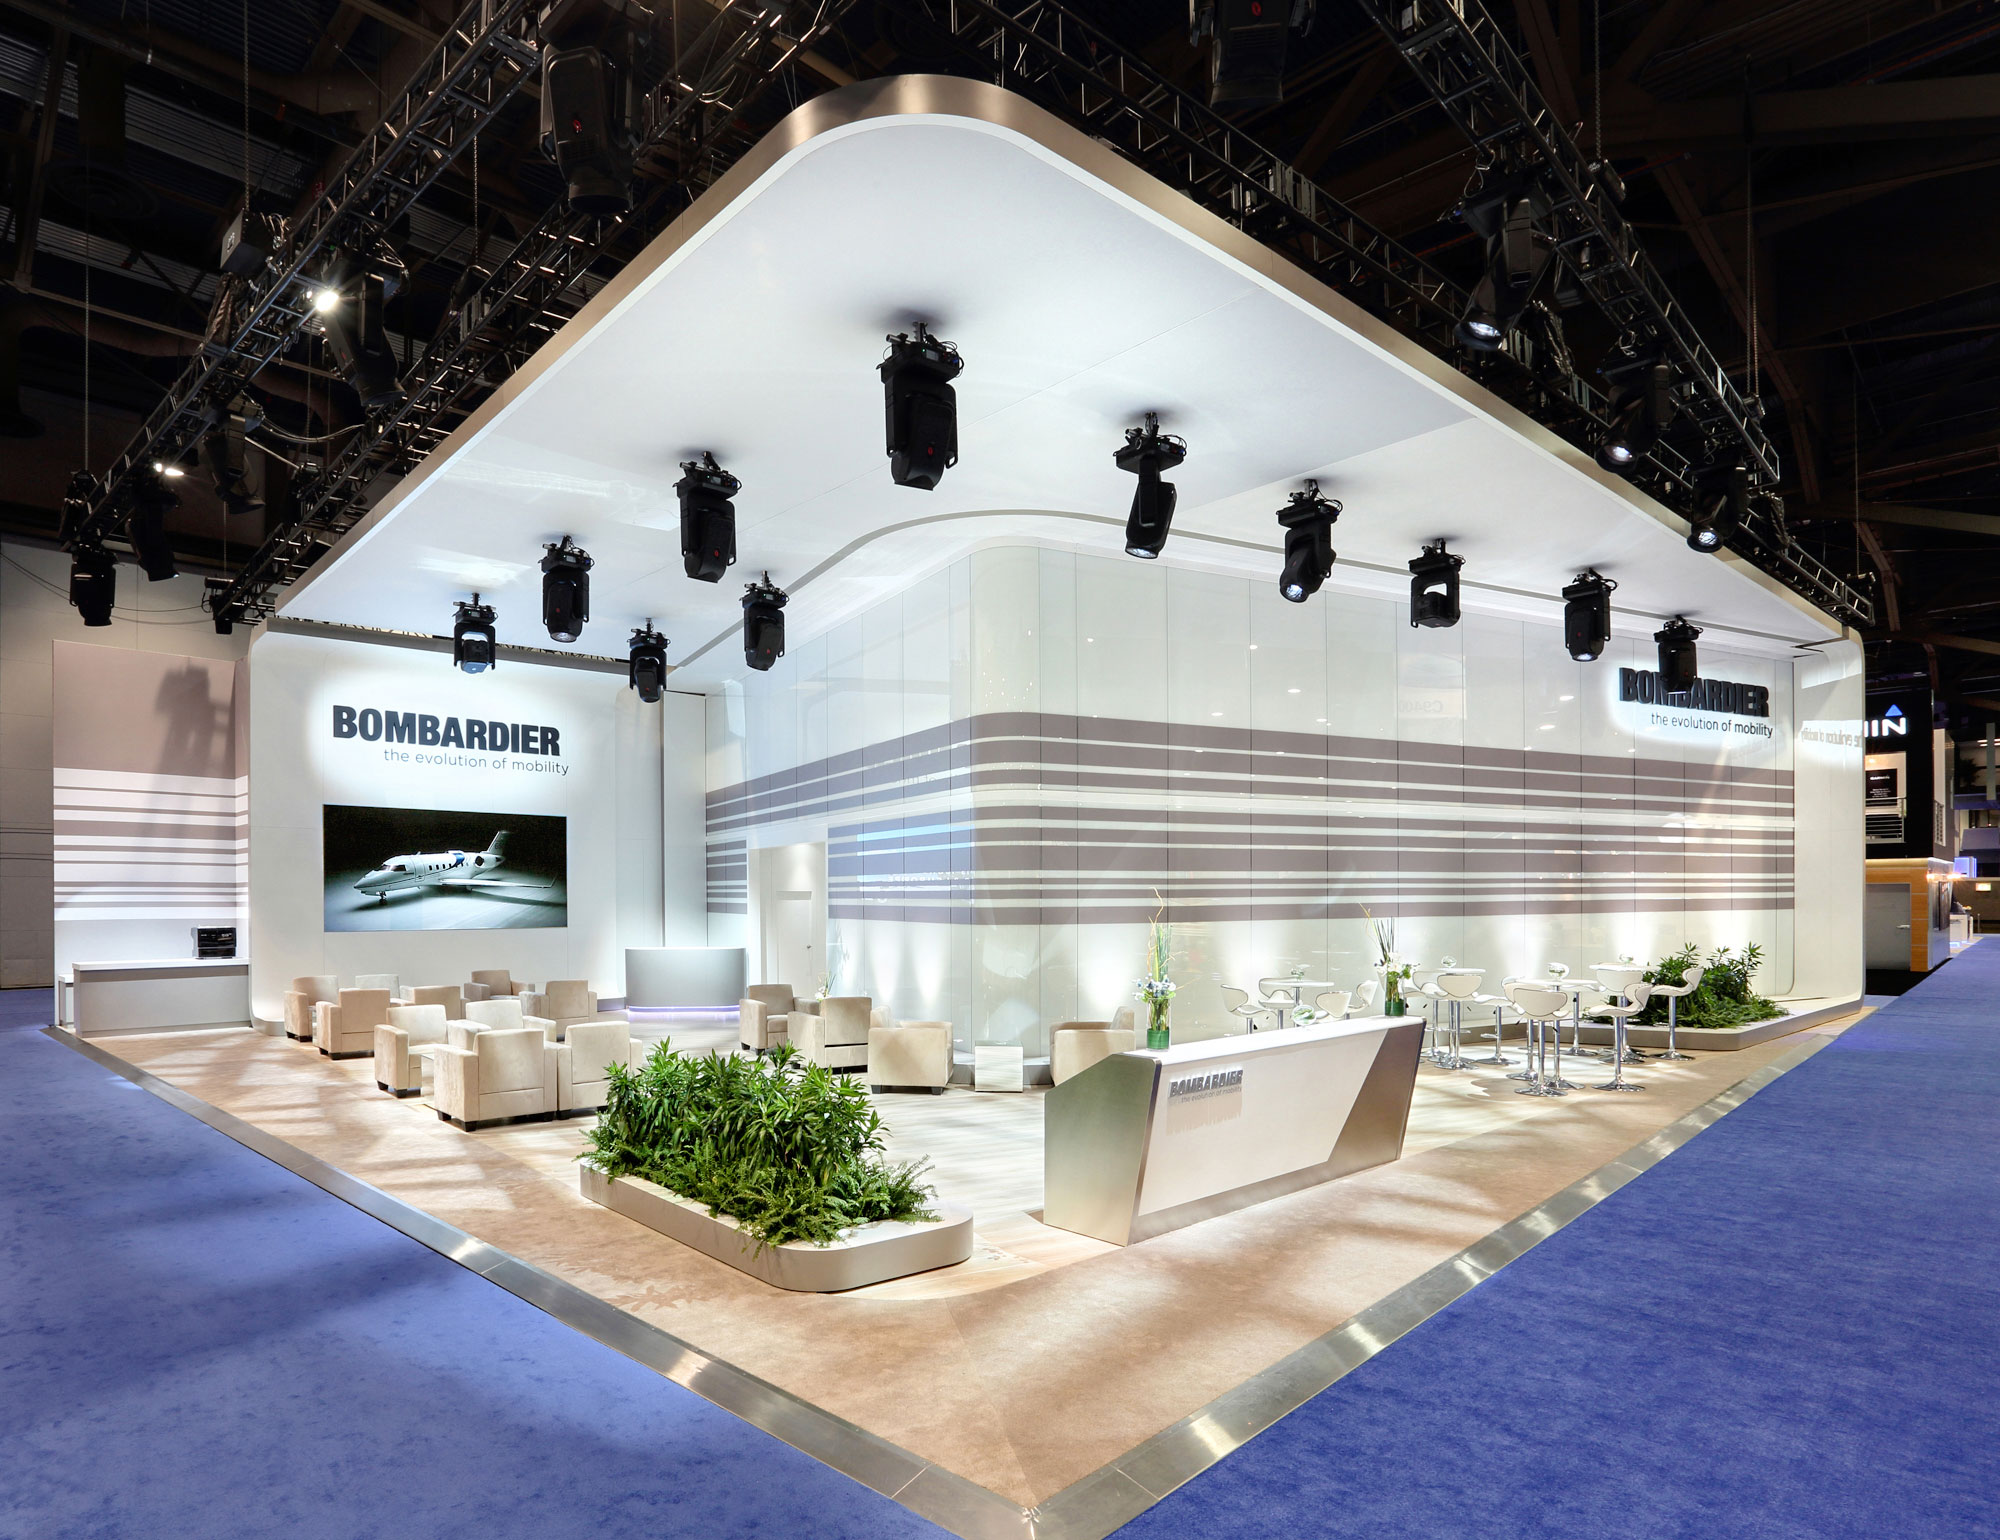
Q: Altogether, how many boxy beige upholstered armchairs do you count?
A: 14